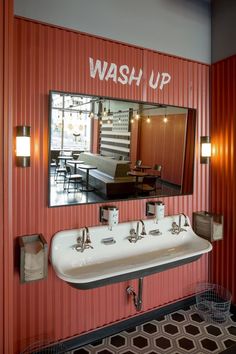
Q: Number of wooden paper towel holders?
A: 2